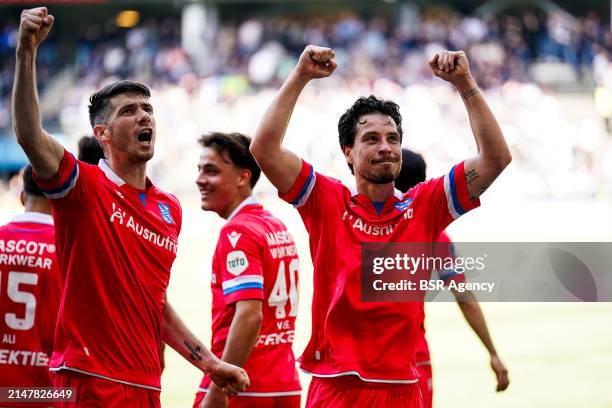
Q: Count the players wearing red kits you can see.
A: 5